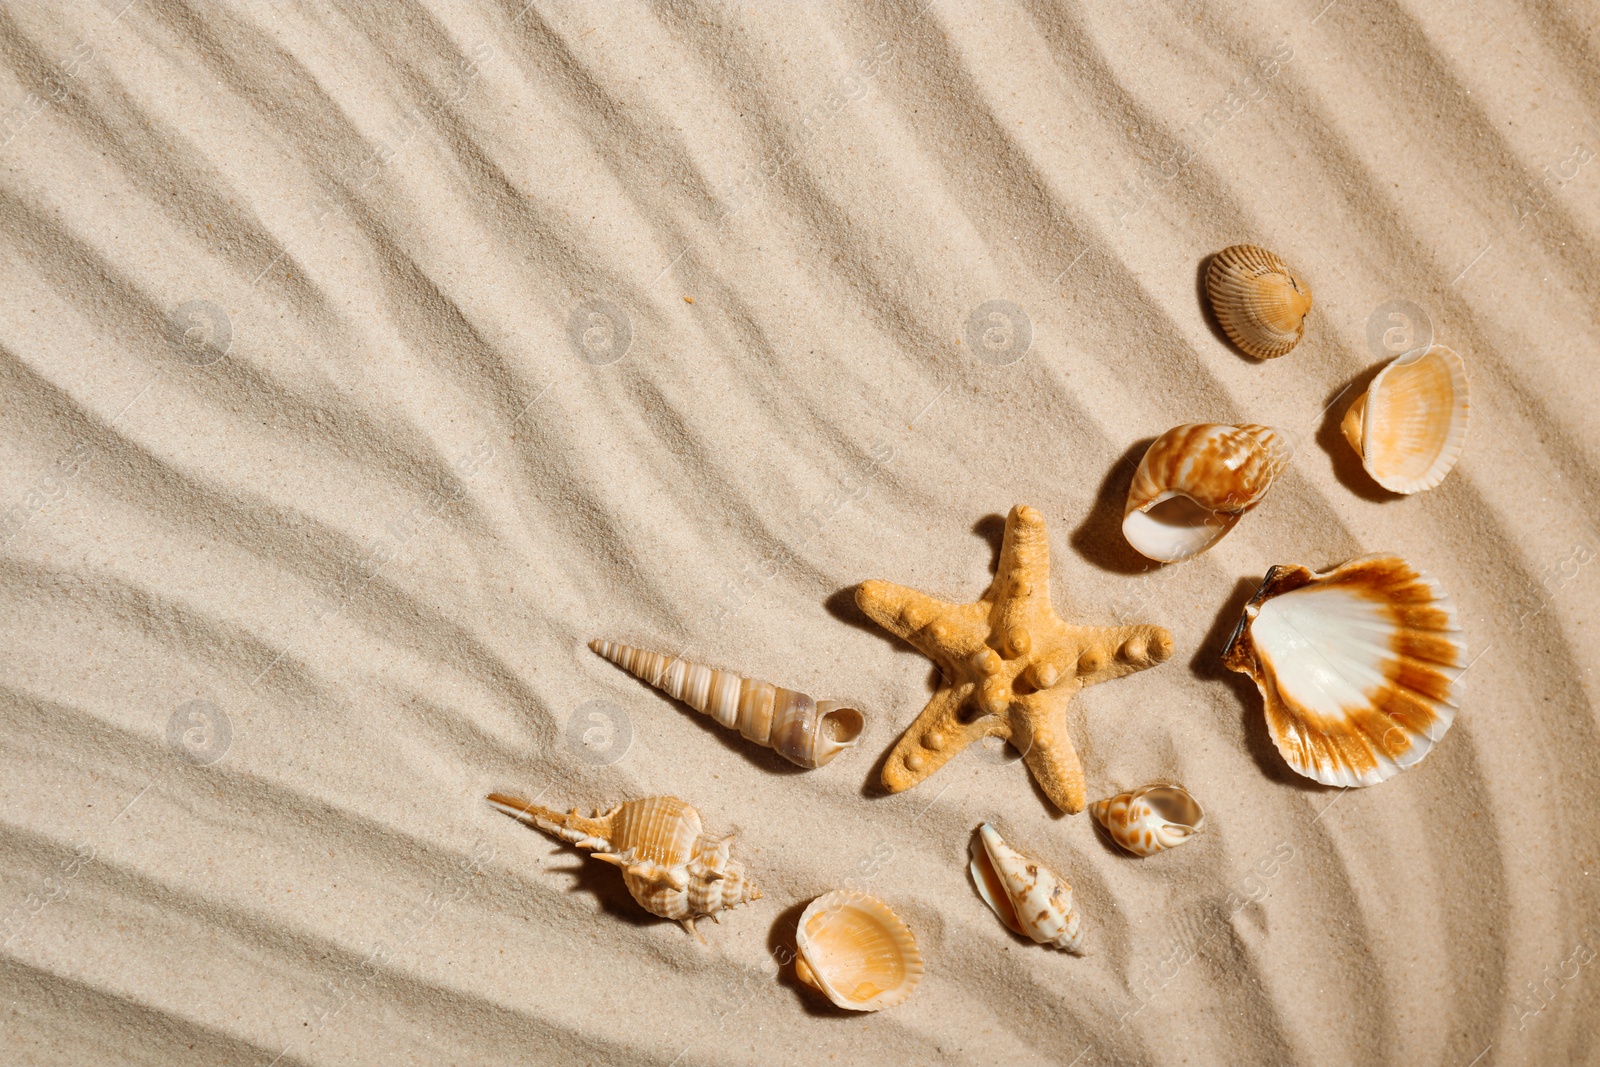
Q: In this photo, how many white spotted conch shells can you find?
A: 2